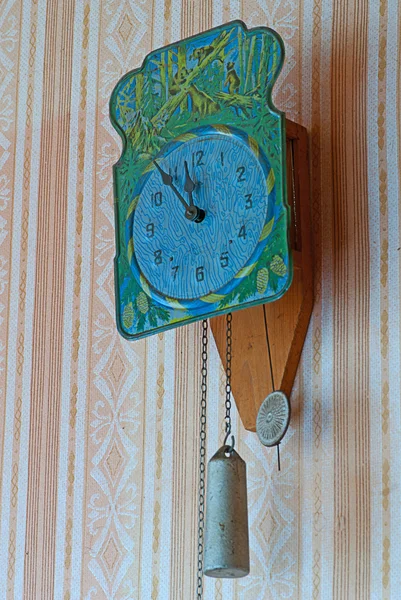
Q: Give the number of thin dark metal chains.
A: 2